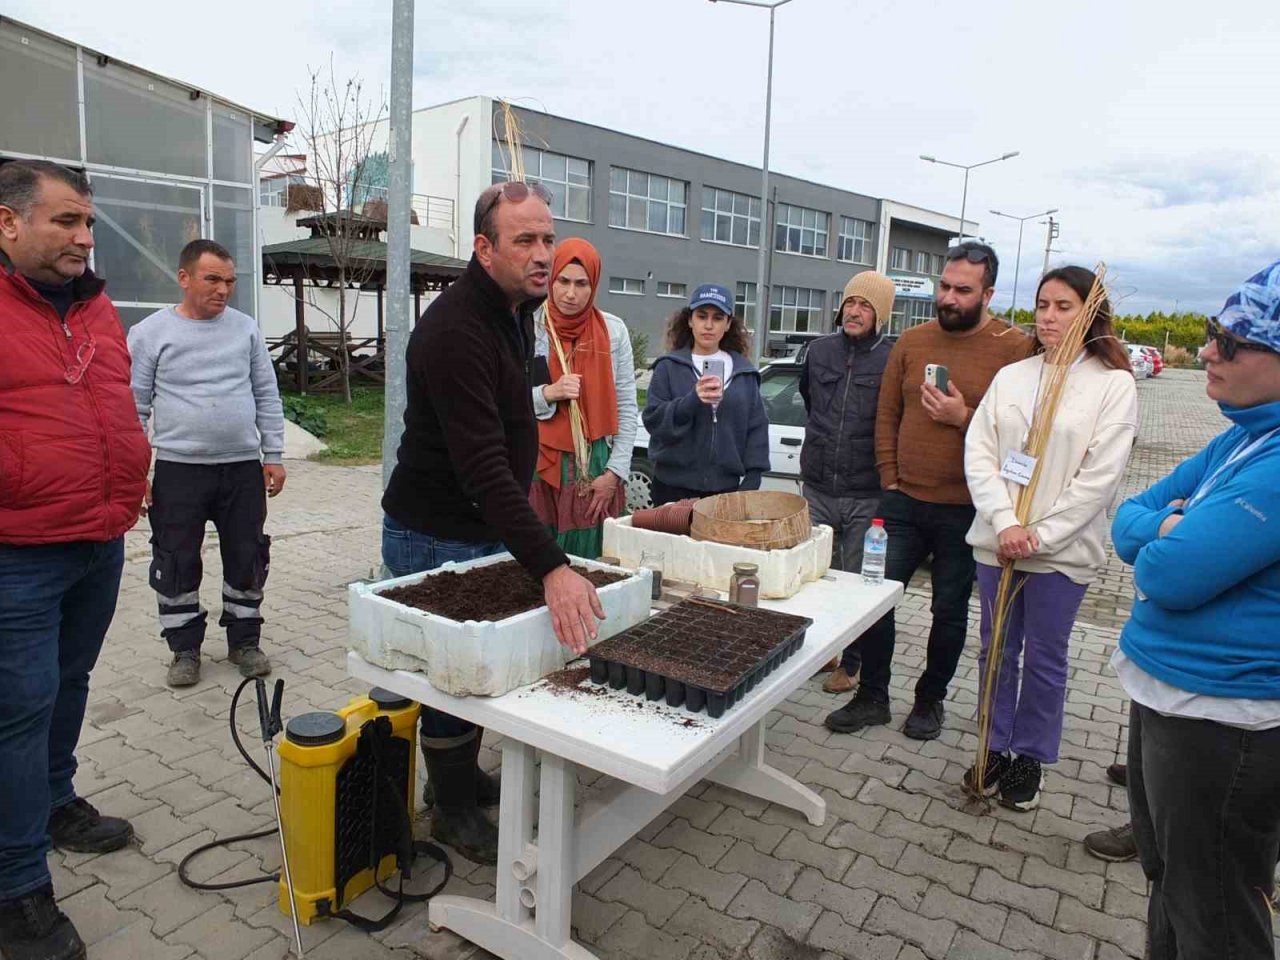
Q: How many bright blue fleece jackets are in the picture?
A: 1